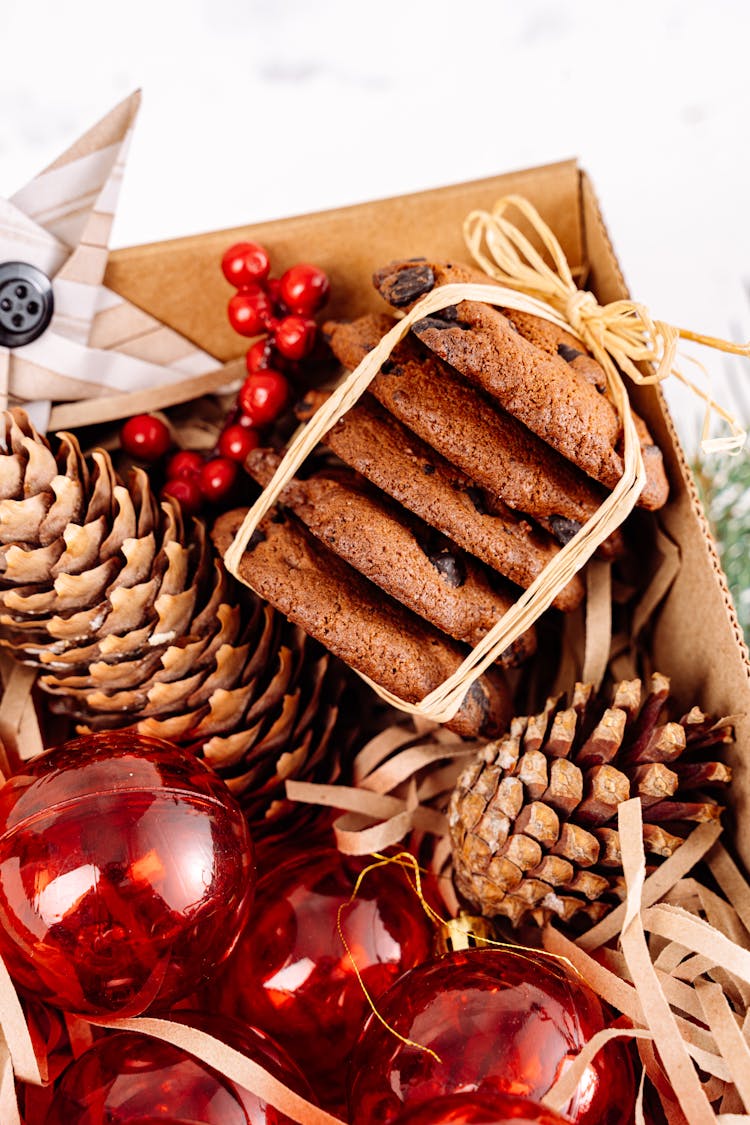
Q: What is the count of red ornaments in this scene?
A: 5